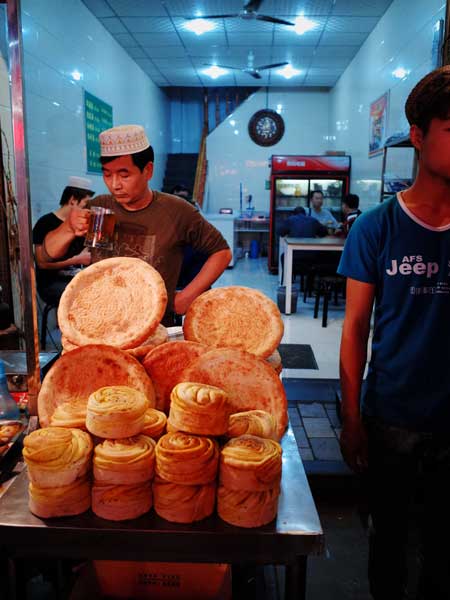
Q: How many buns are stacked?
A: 13